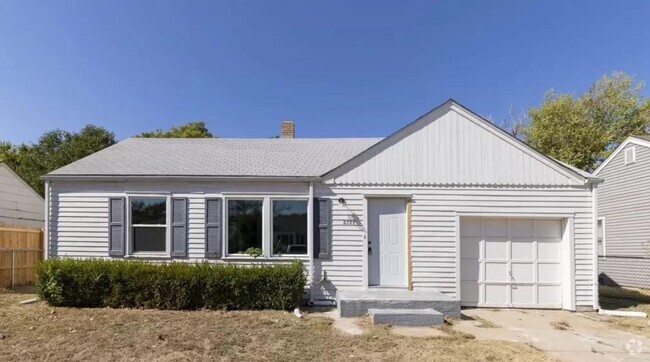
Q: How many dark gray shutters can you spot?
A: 4